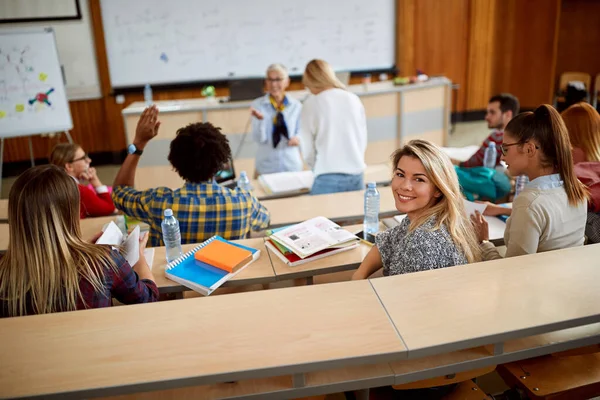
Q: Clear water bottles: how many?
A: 6